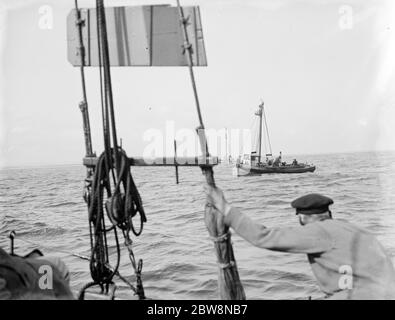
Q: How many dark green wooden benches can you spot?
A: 0